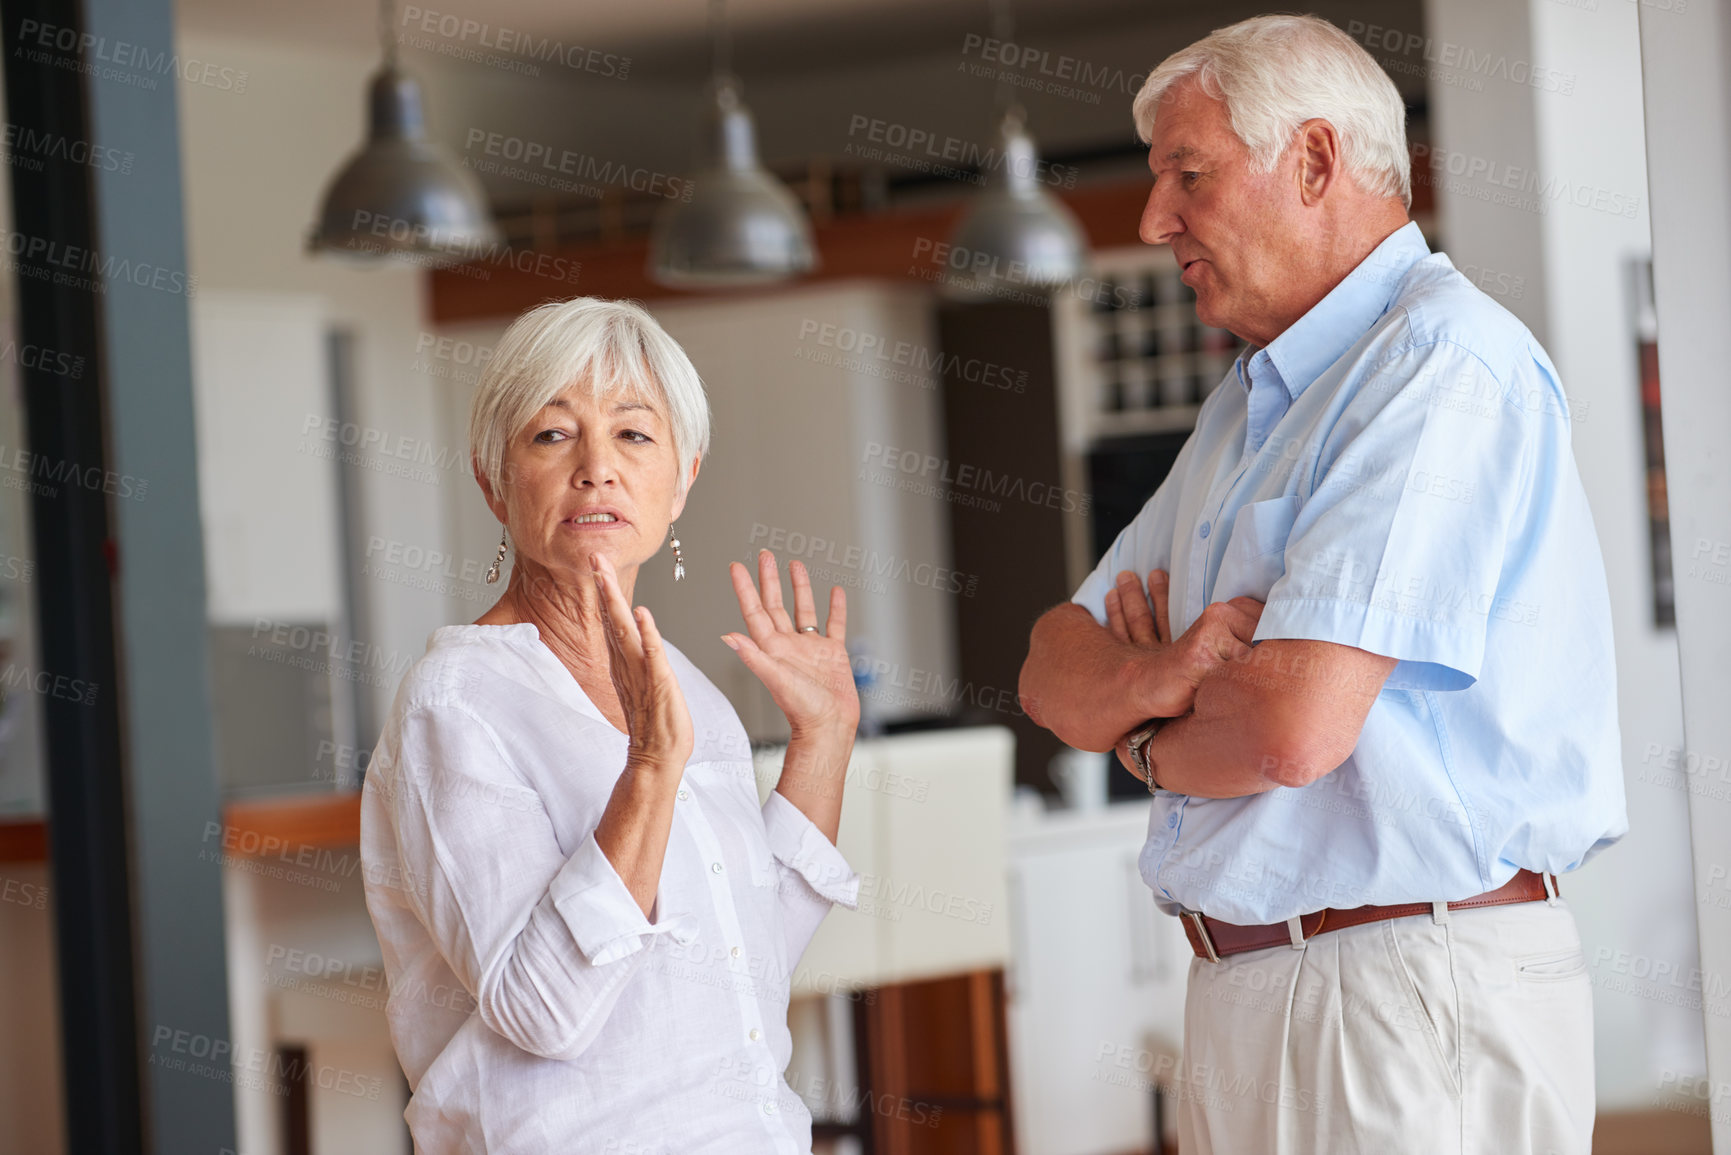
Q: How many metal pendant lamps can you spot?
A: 3